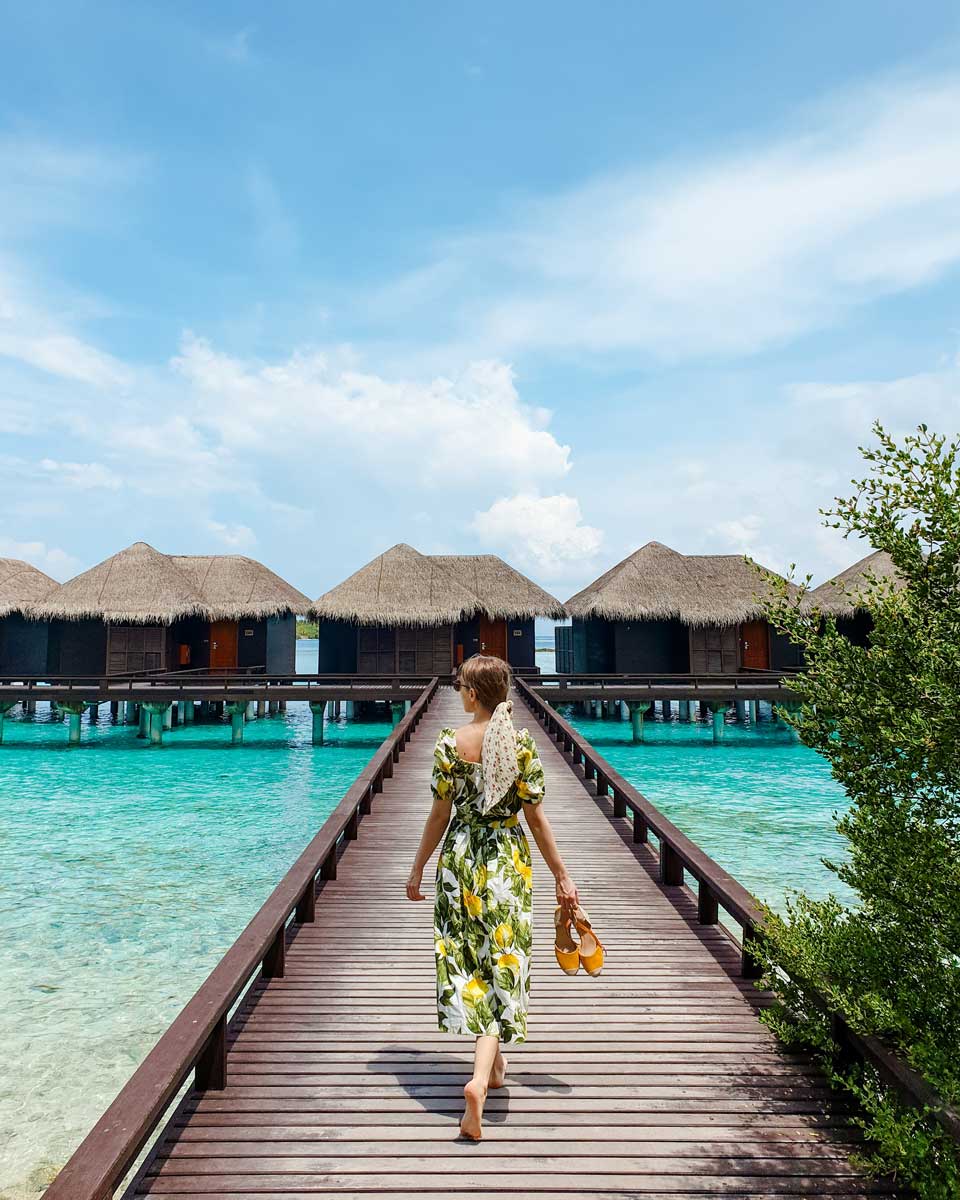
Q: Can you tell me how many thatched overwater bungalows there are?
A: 5